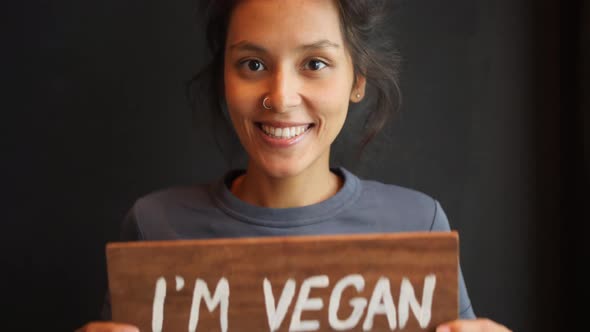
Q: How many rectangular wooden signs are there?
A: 1